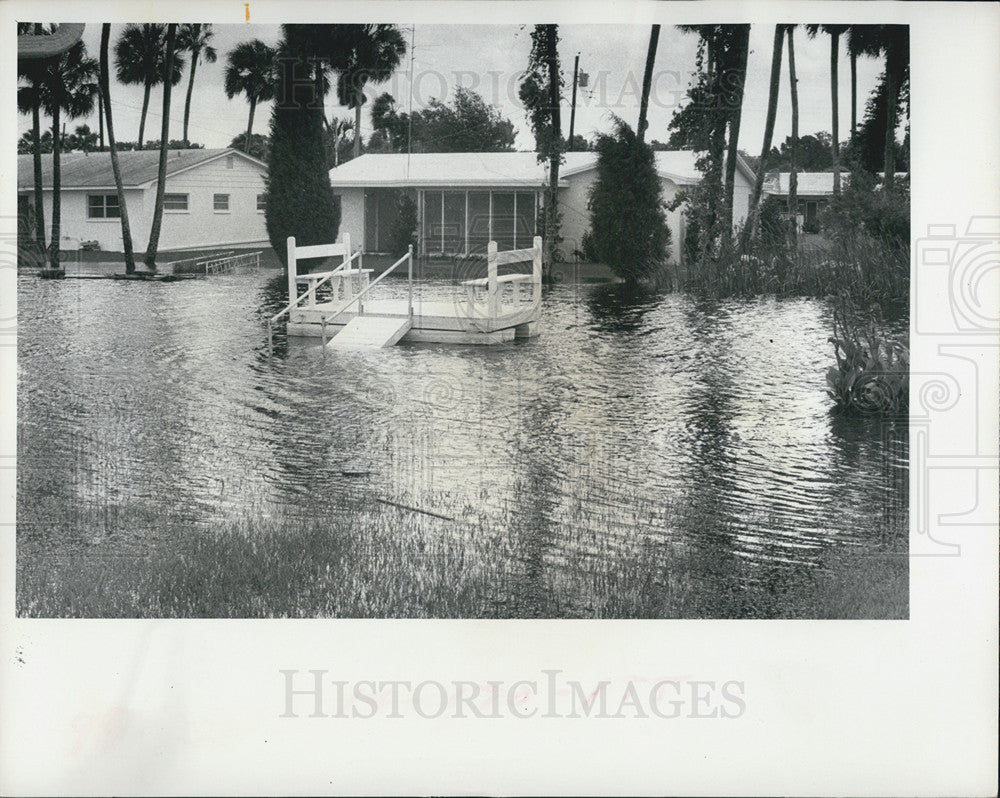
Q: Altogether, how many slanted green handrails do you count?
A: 0